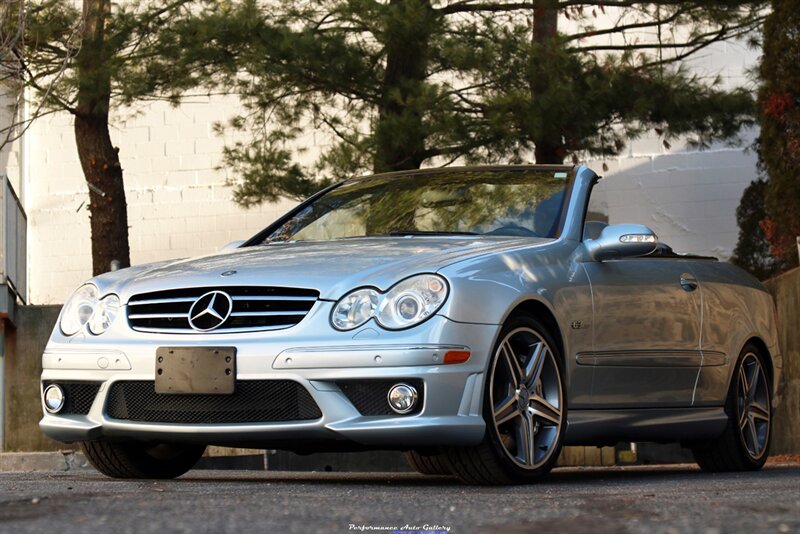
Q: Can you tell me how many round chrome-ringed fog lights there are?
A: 2